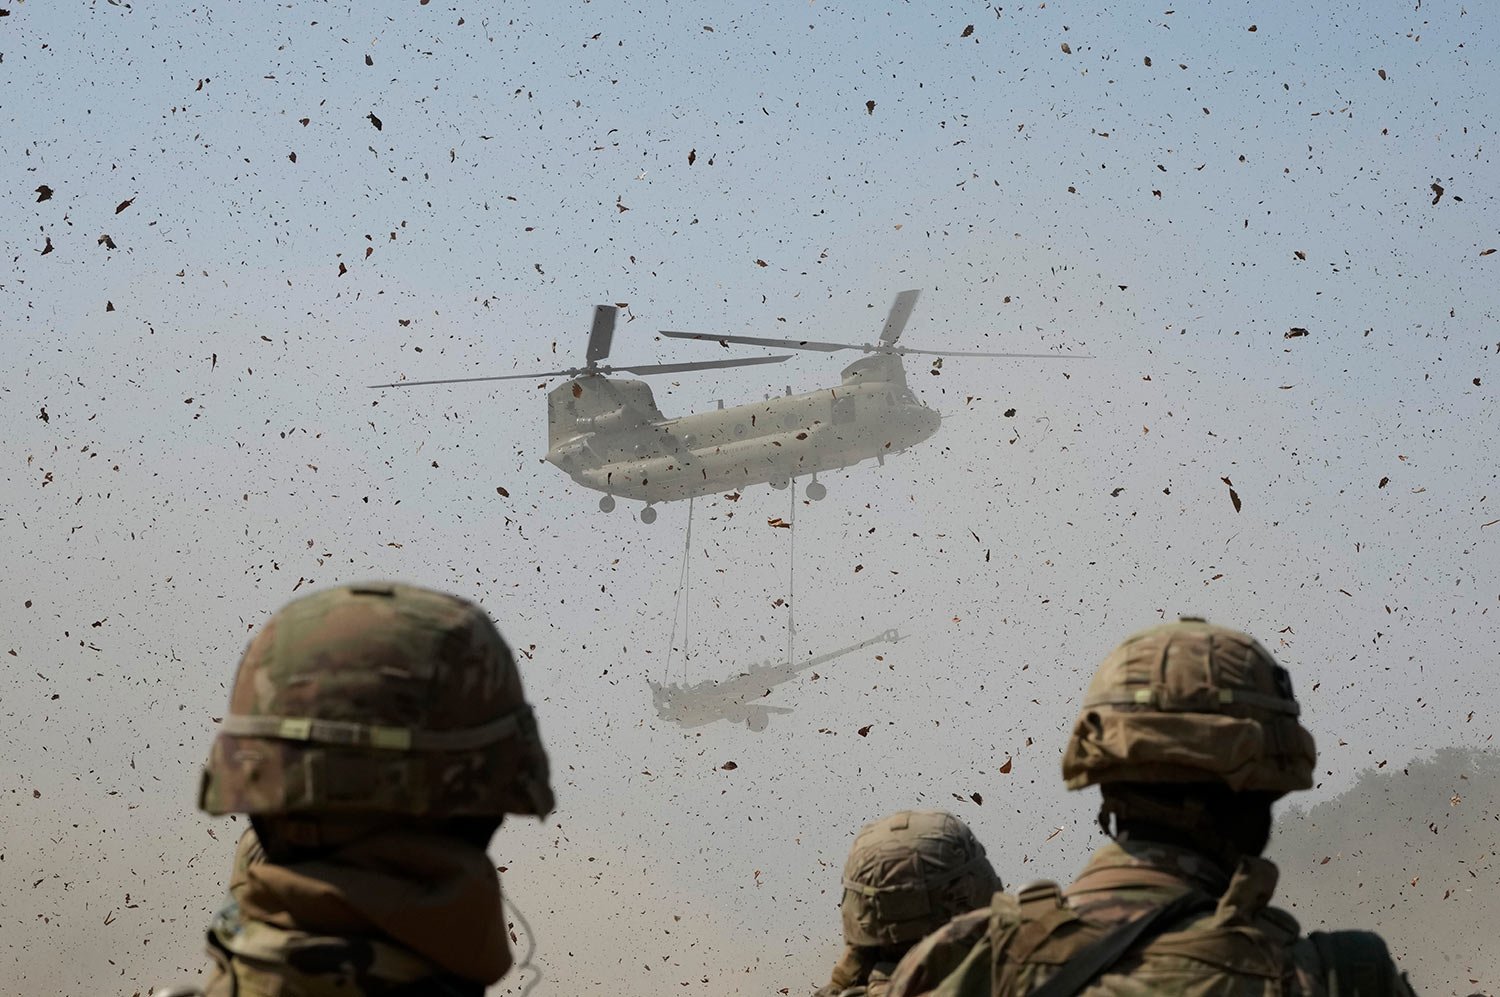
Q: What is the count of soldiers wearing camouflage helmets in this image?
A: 3